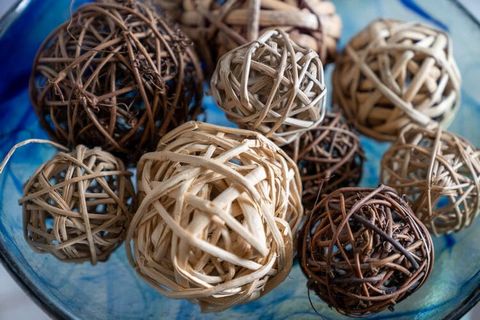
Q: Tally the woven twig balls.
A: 9